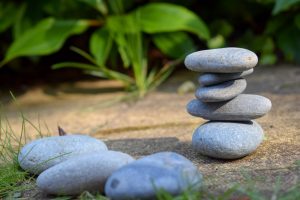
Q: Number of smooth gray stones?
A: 8